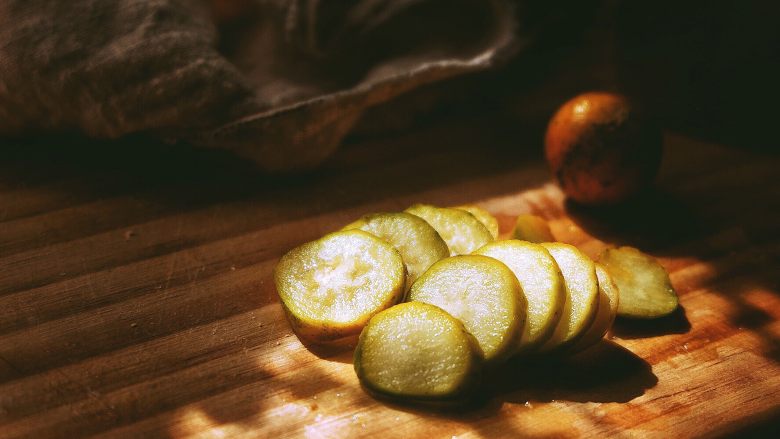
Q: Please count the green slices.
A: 11